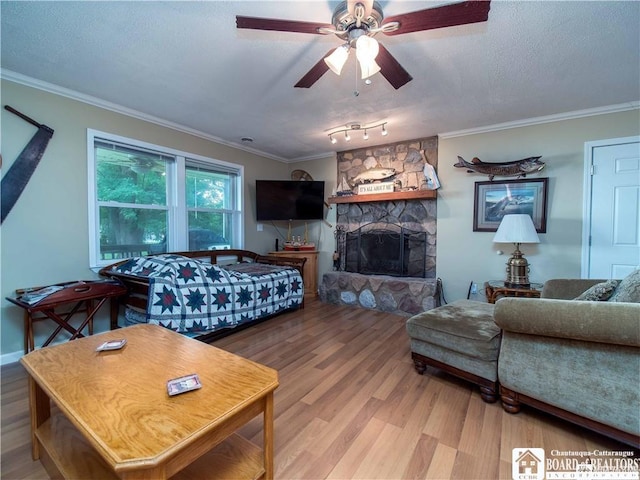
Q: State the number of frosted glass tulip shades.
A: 3